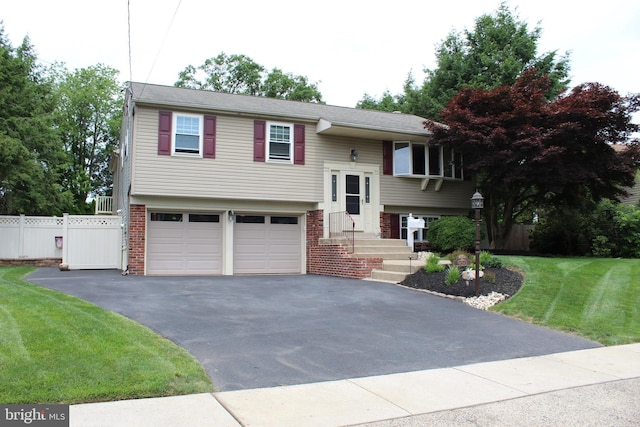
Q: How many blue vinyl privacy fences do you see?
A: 0